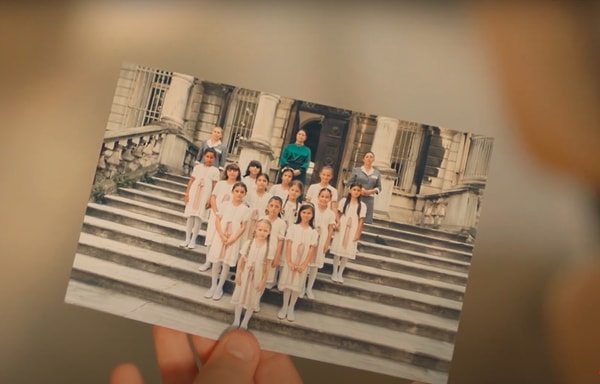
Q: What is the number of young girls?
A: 13